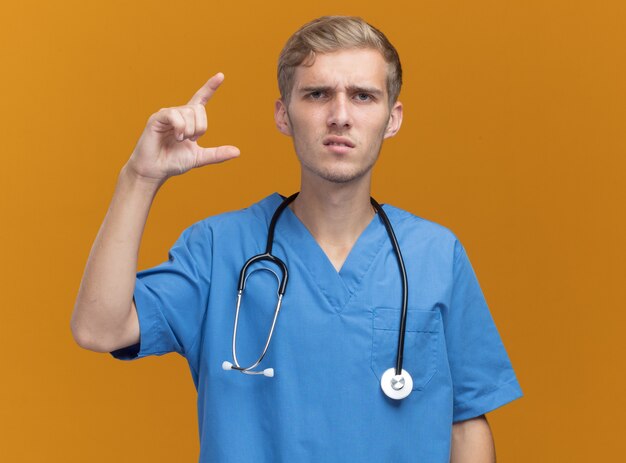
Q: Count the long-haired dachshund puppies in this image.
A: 0